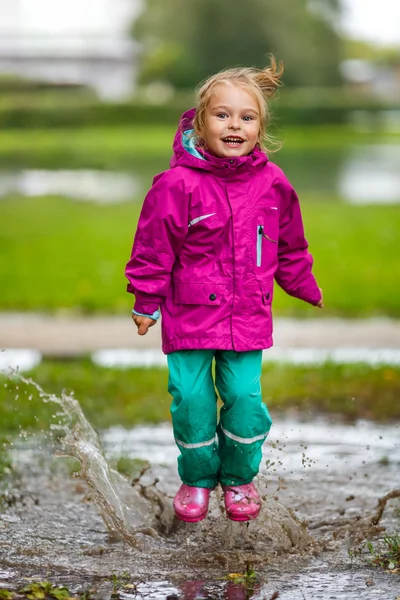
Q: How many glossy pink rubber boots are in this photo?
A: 2